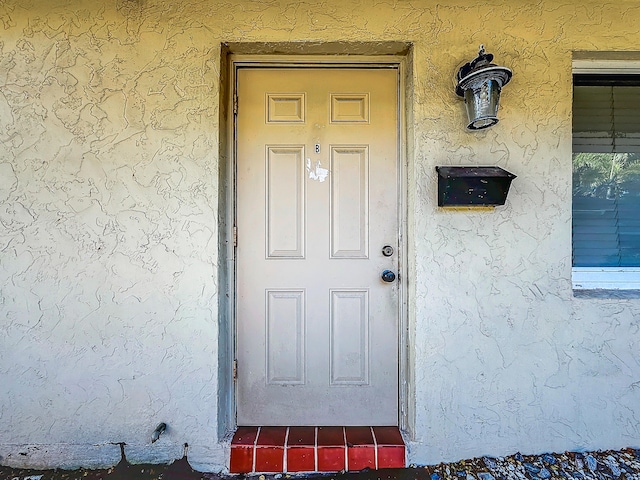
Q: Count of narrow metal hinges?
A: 3